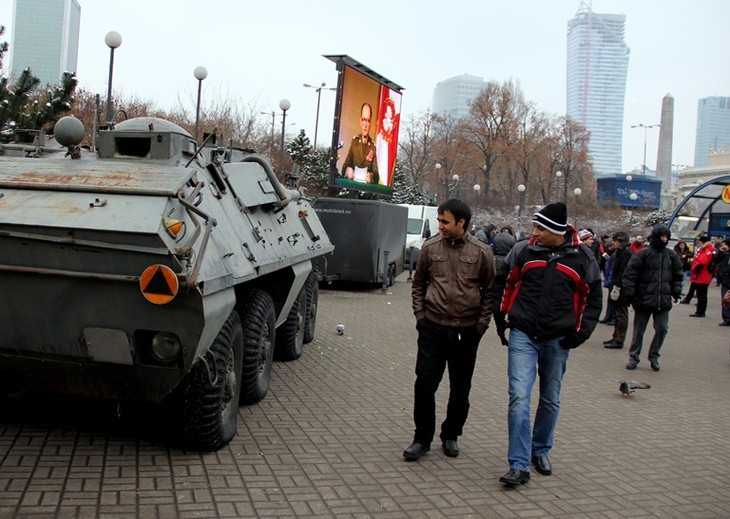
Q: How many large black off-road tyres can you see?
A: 4